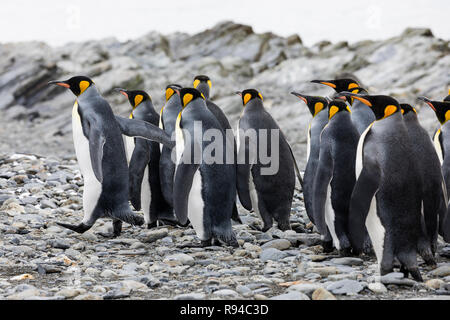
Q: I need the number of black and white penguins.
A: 13